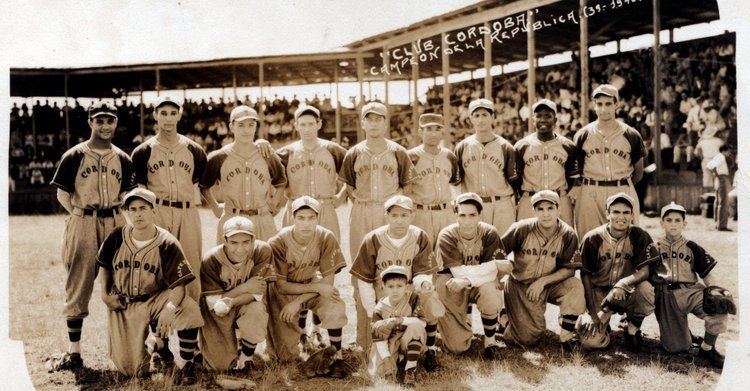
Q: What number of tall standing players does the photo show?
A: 9